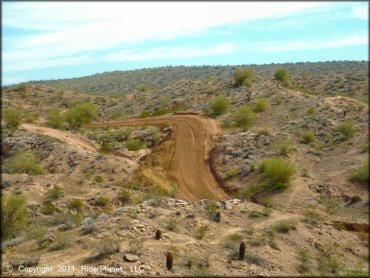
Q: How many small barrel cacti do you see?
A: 4